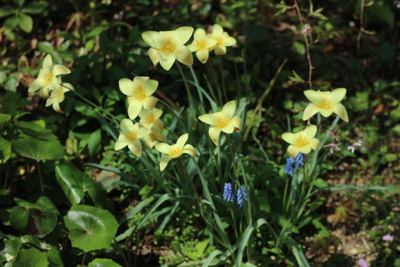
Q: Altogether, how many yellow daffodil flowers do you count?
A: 13